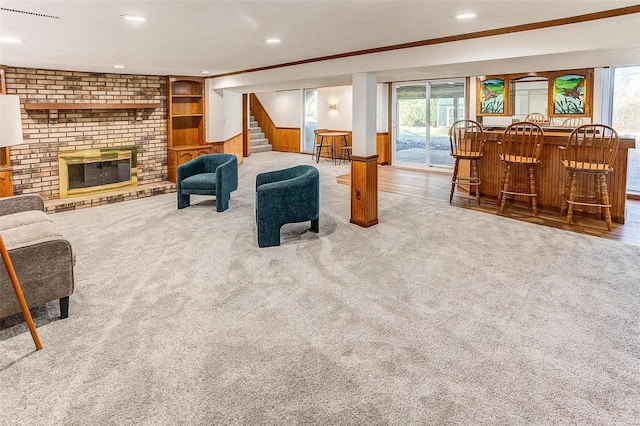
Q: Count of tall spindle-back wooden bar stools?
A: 3